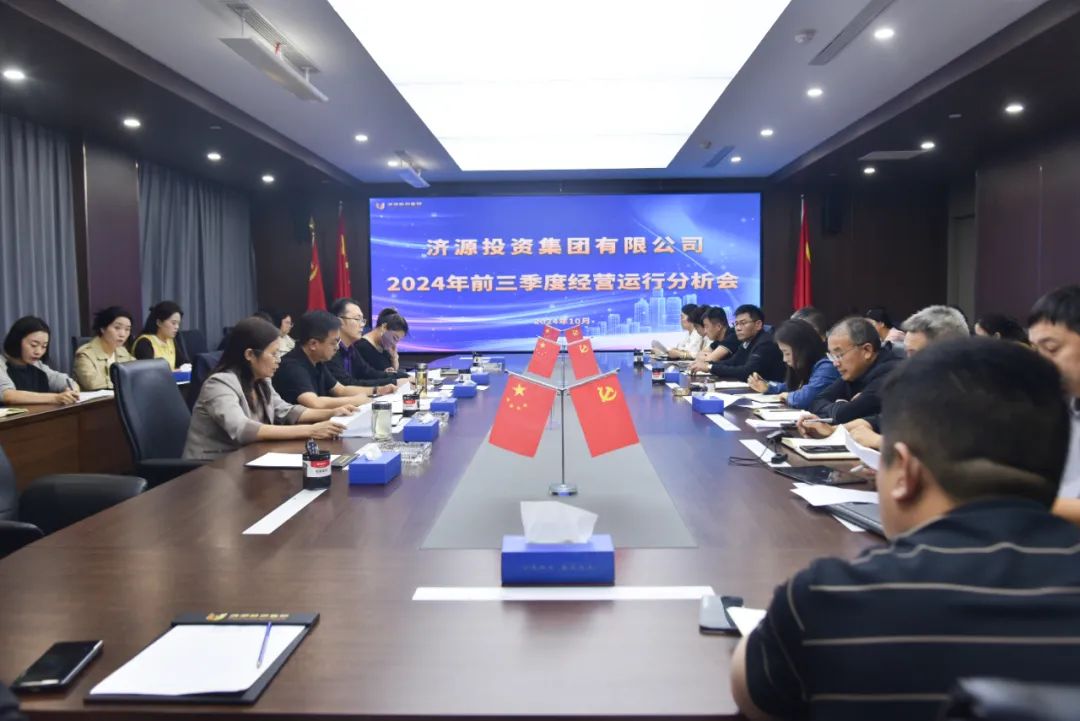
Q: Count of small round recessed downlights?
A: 13